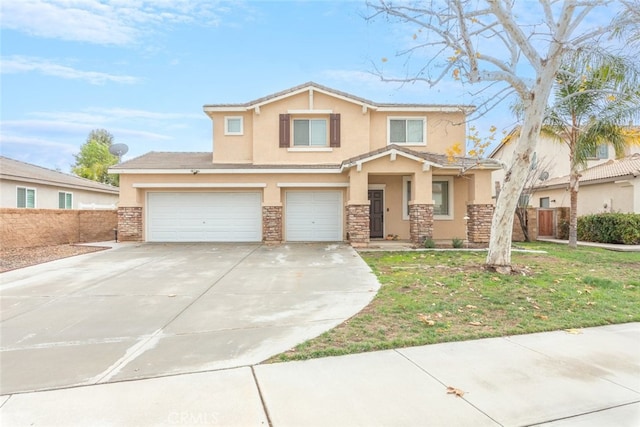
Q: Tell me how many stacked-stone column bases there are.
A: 5